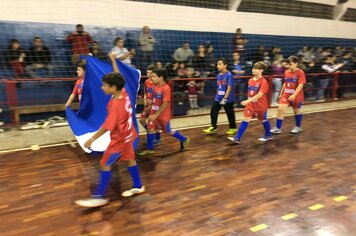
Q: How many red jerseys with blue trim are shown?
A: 6